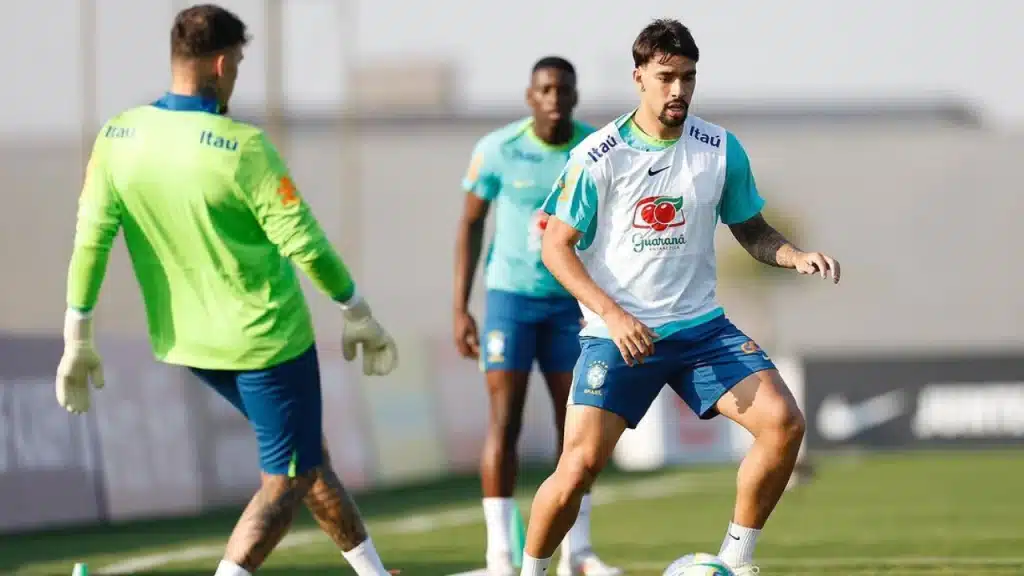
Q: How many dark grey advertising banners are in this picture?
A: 1